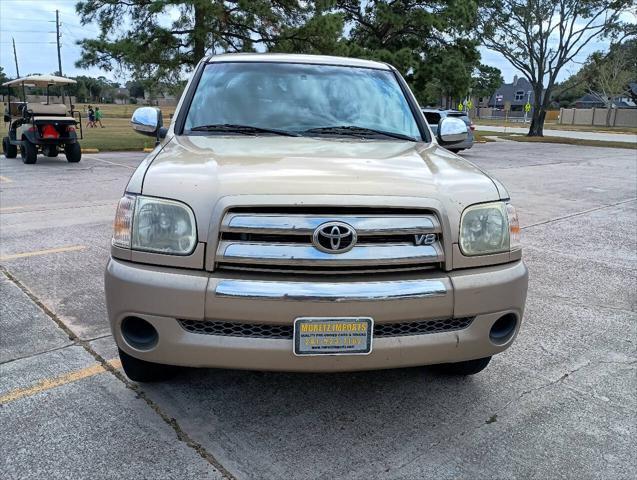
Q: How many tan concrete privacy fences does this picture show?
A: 1